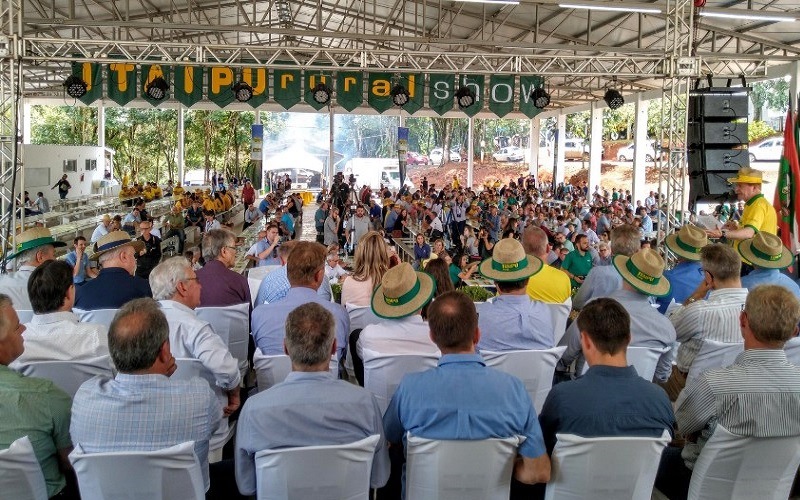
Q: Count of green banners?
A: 15